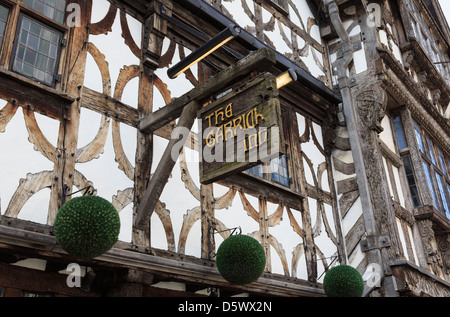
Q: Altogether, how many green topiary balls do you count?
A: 3